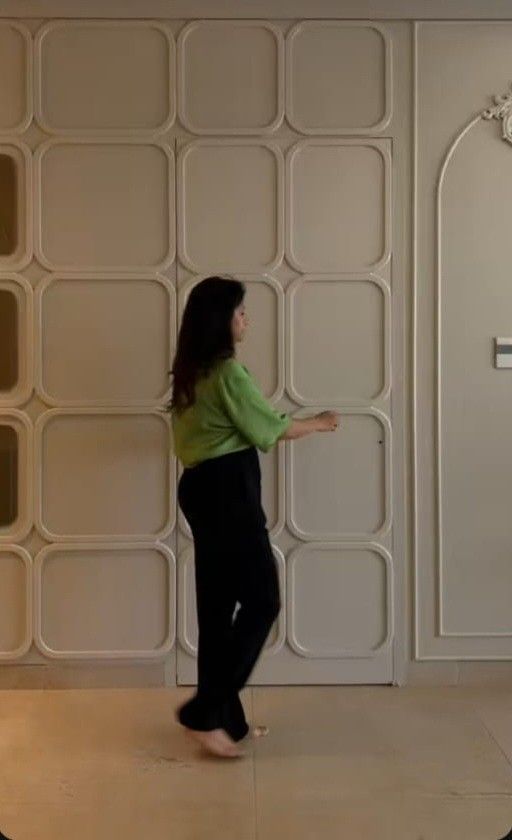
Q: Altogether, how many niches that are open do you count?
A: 3